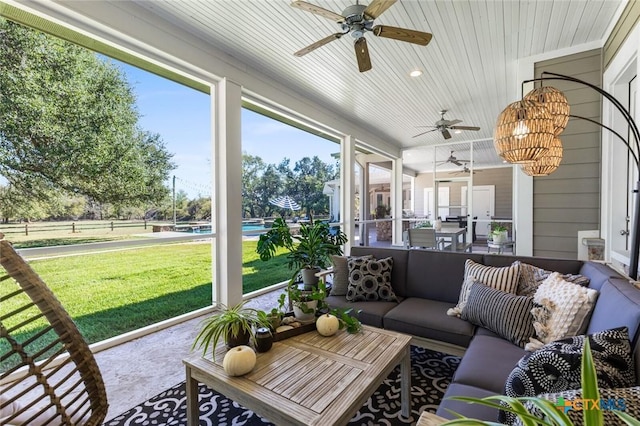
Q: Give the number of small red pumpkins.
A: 0